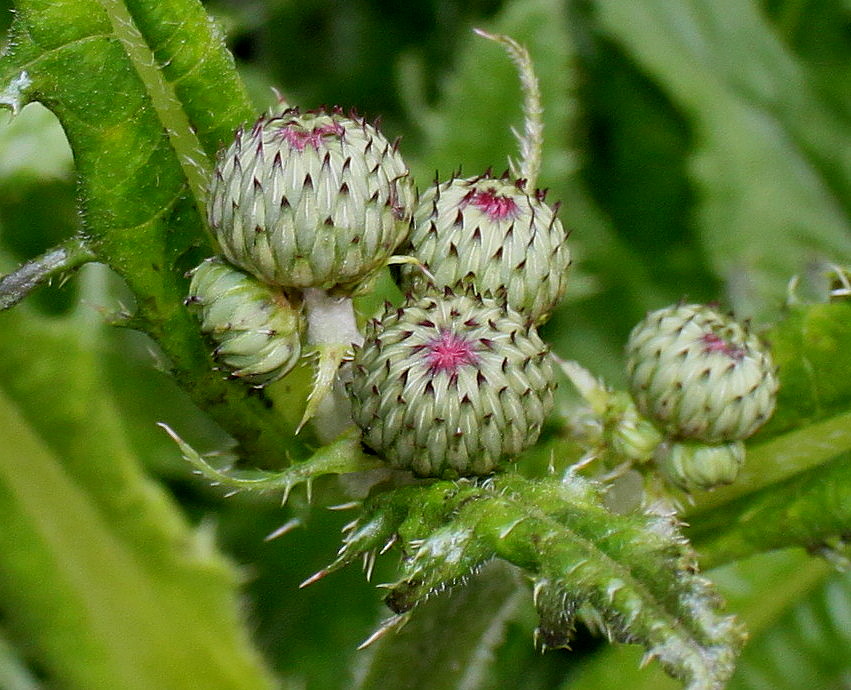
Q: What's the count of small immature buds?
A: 3